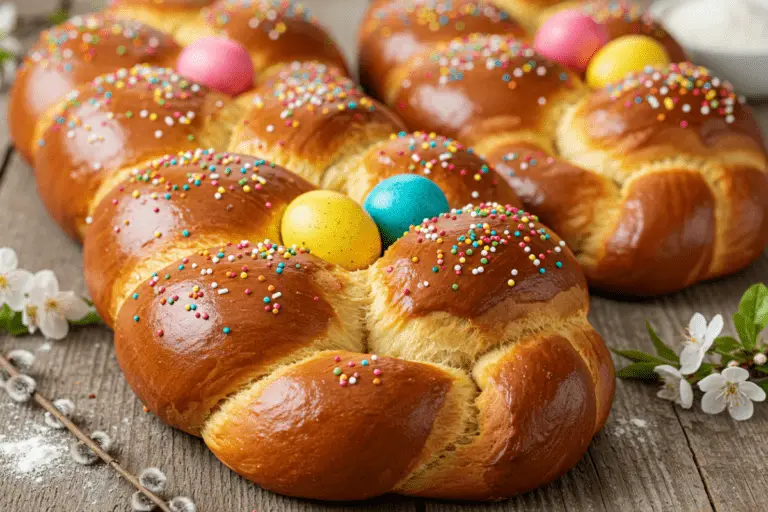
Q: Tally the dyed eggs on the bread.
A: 5